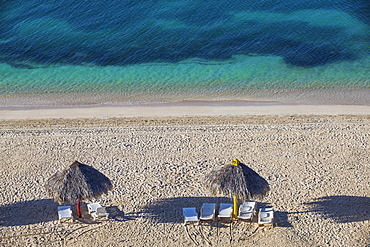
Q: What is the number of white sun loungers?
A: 7